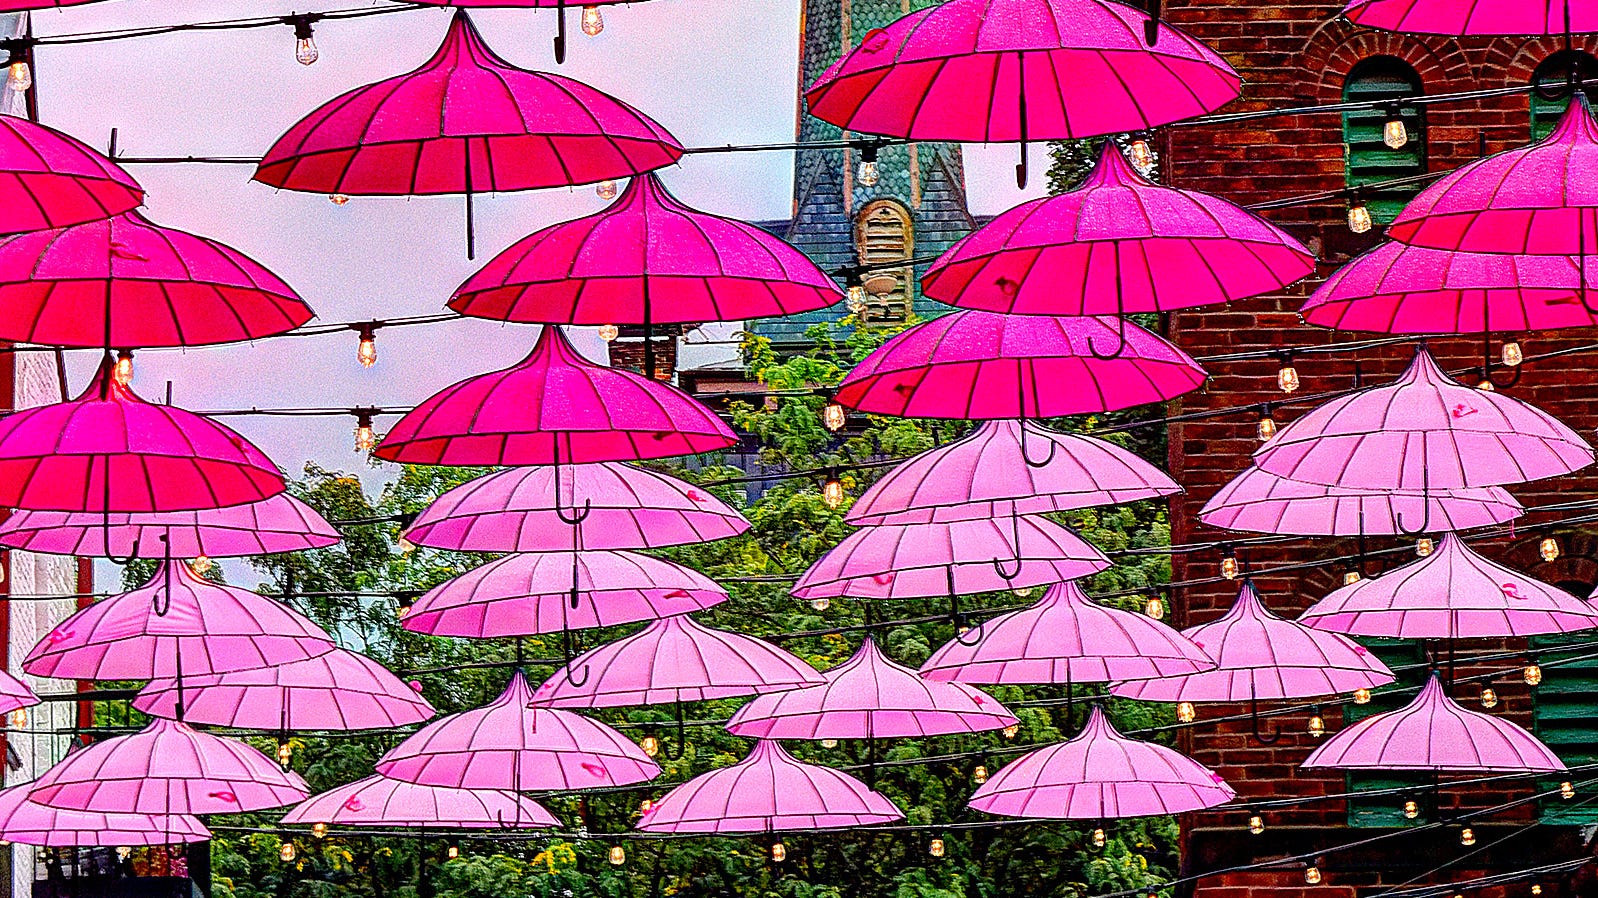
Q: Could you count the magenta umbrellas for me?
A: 14